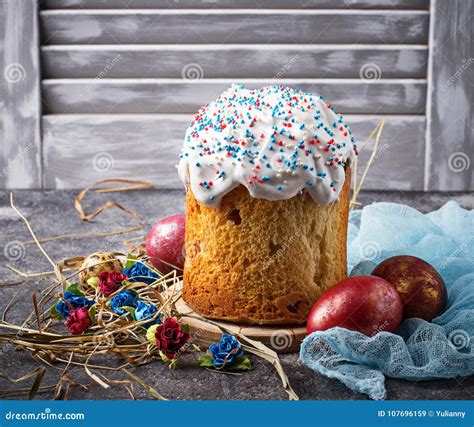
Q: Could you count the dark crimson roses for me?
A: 3